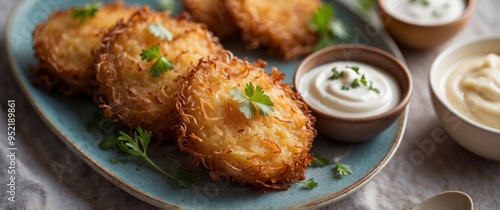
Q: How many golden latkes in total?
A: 5